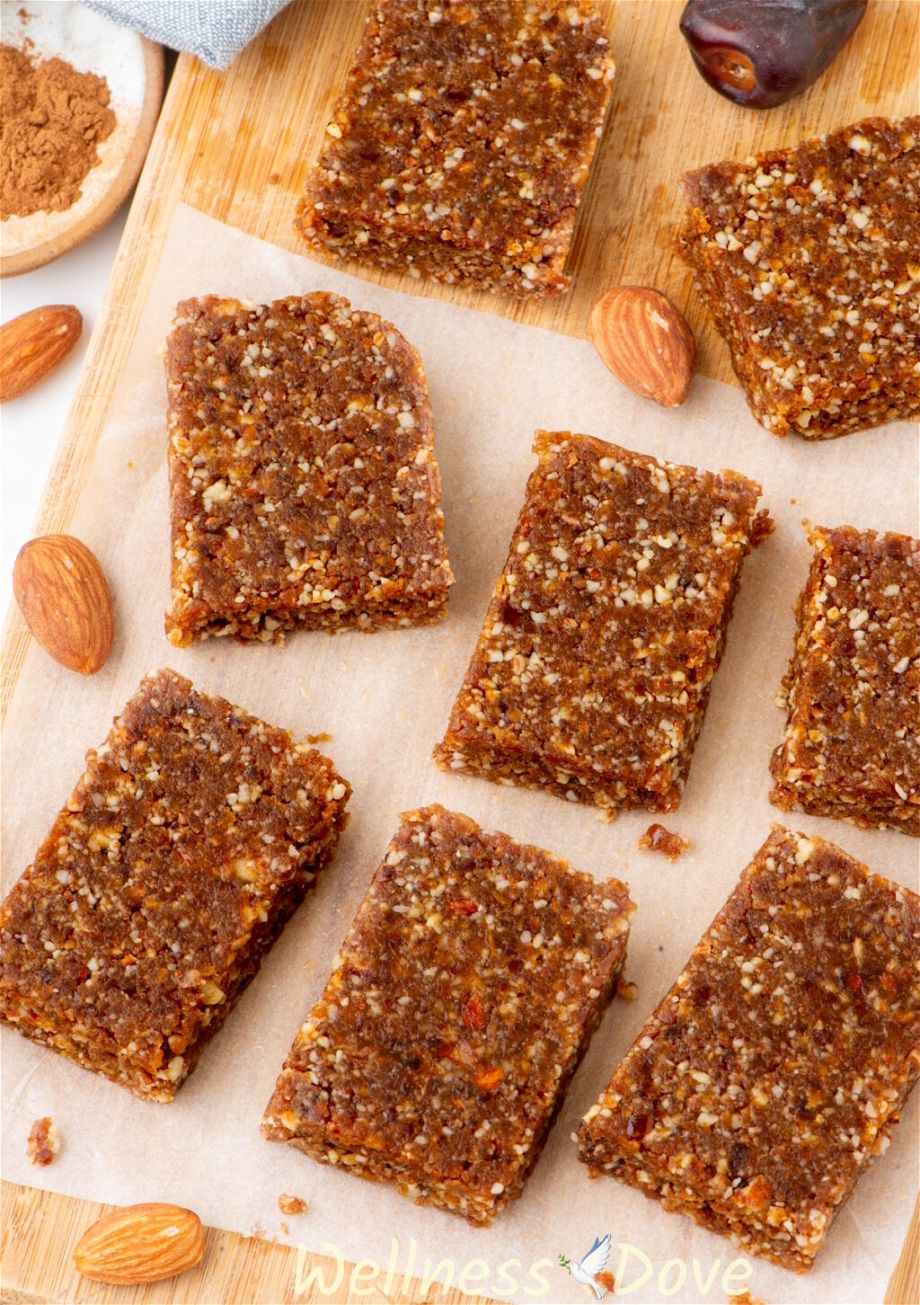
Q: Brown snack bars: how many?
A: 8